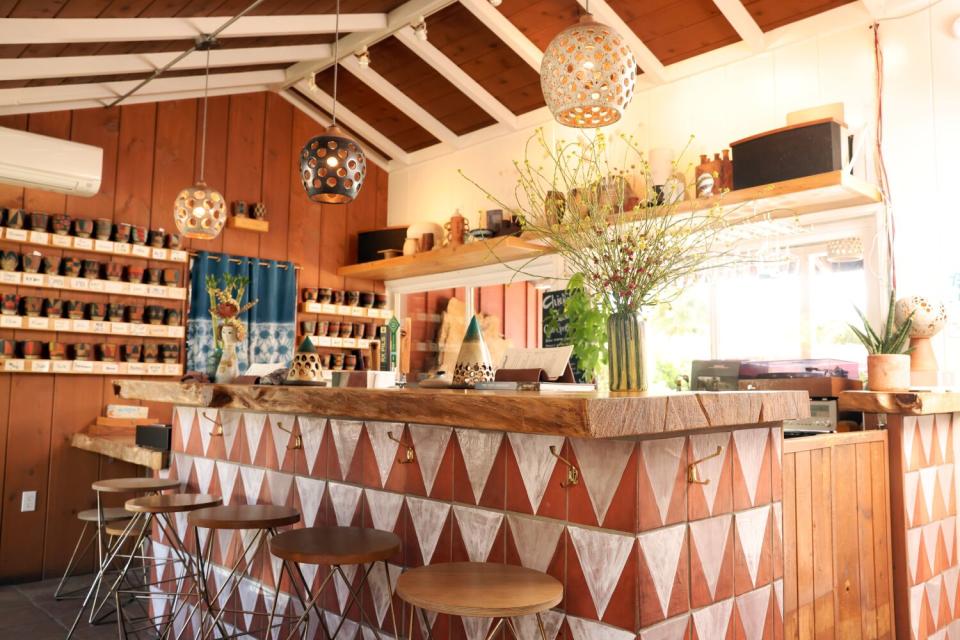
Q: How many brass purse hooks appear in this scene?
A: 5